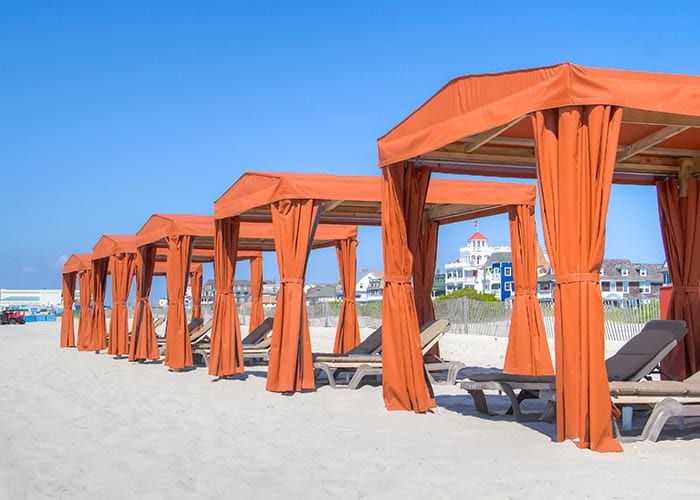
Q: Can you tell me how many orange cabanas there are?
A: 5